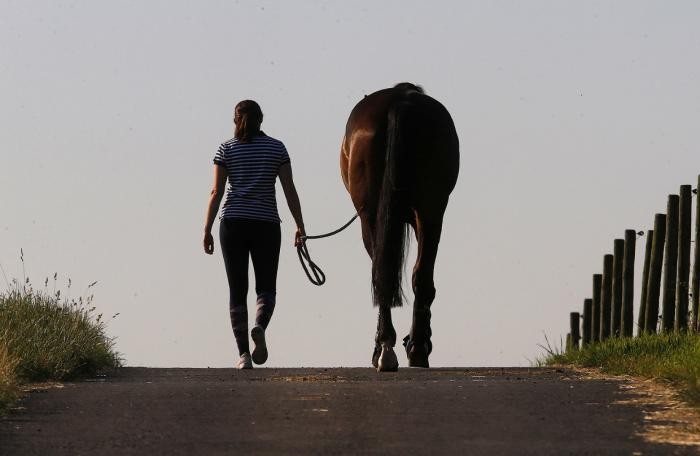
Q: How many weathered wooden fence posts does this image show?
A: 12